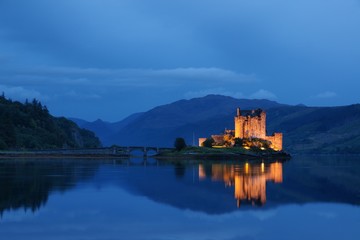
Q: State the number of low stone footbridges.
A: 1